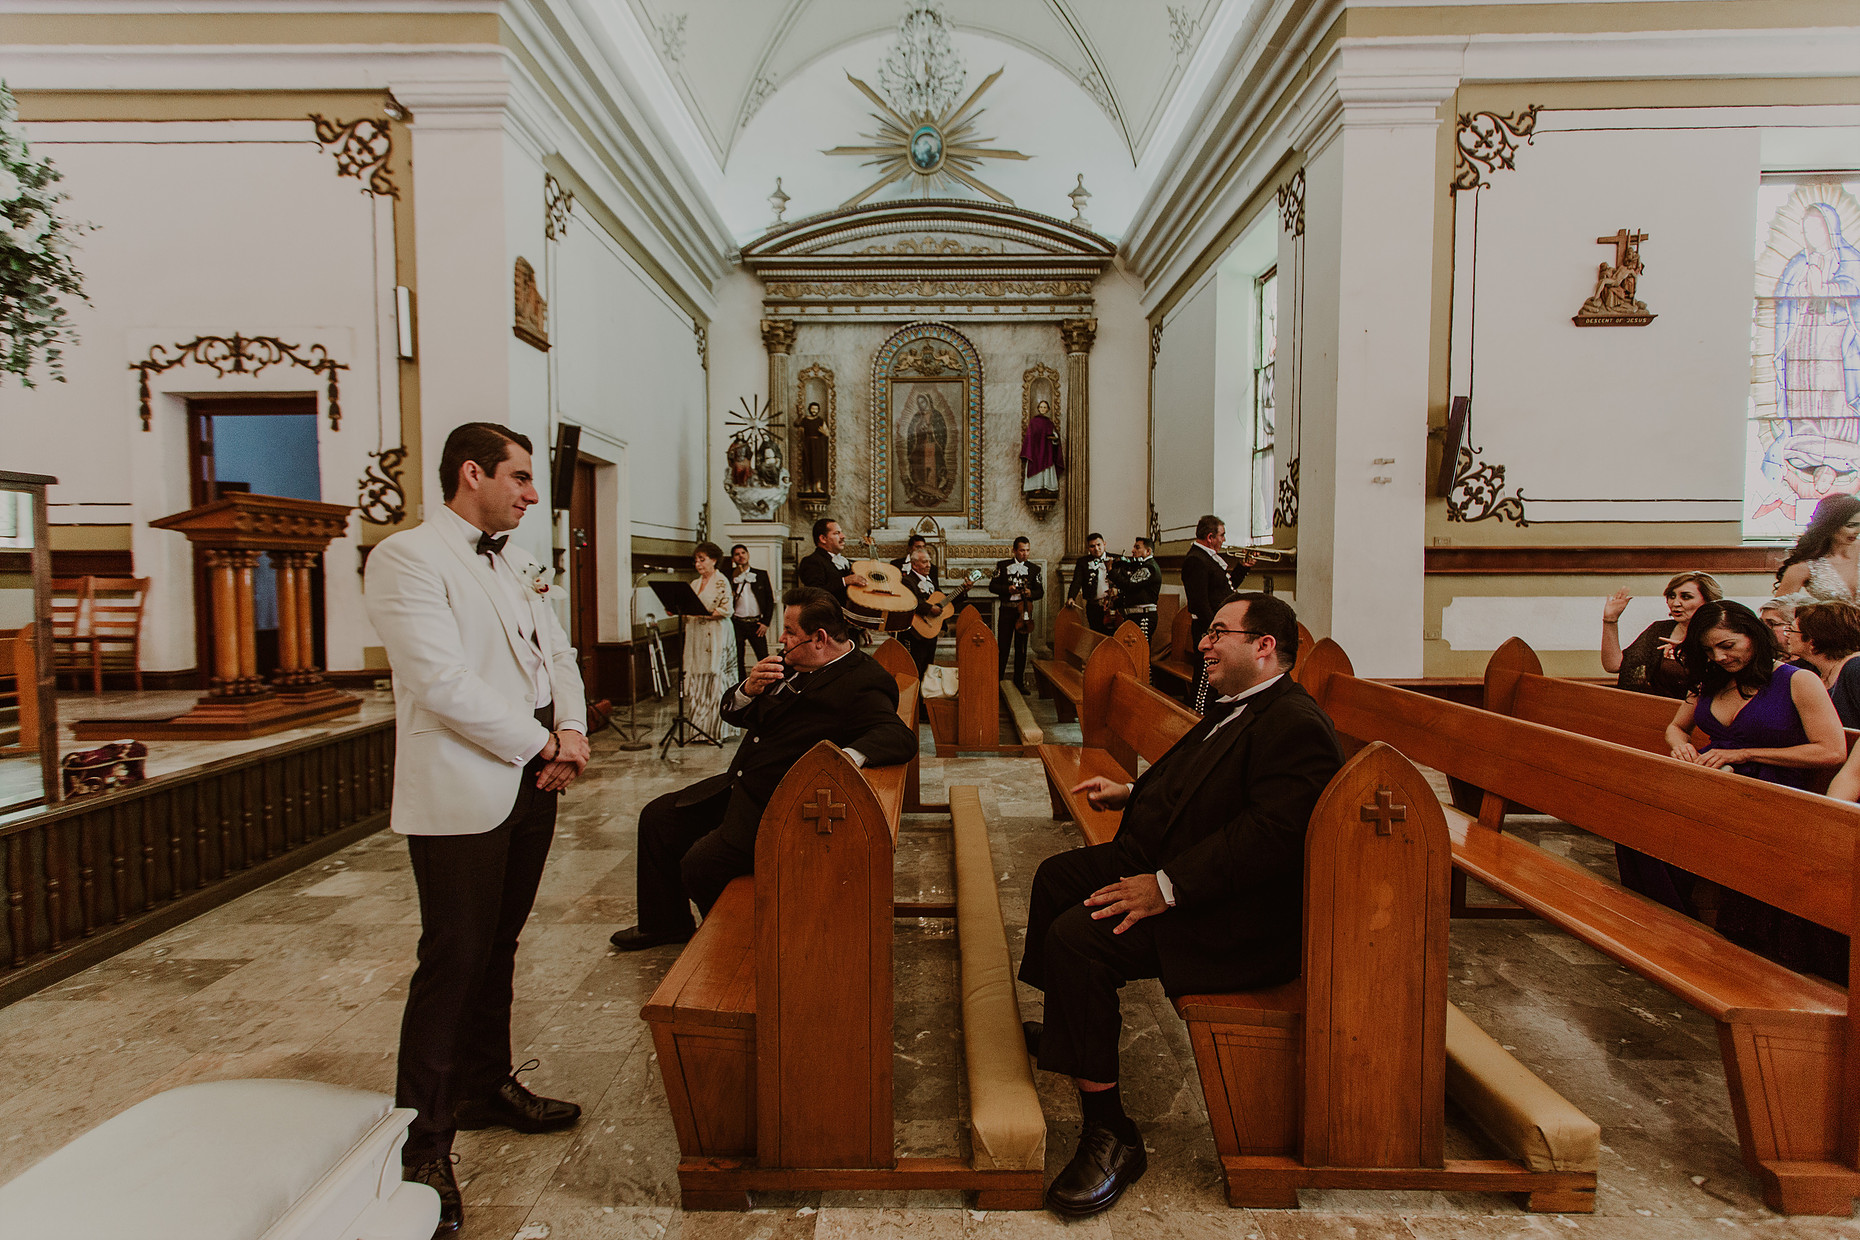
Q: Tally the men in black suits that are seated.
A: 2